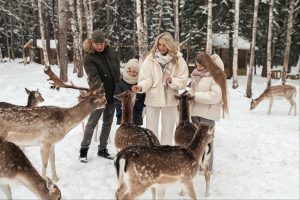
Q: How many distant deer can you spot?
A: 1